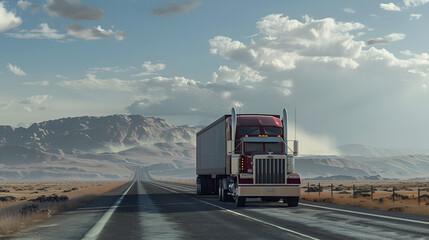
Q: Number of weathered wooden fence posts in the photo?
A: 7